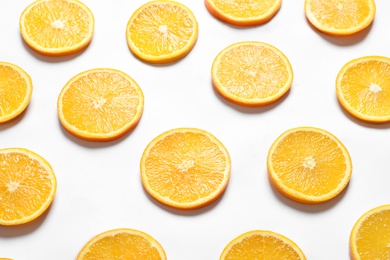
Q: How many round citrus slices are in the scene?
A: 14